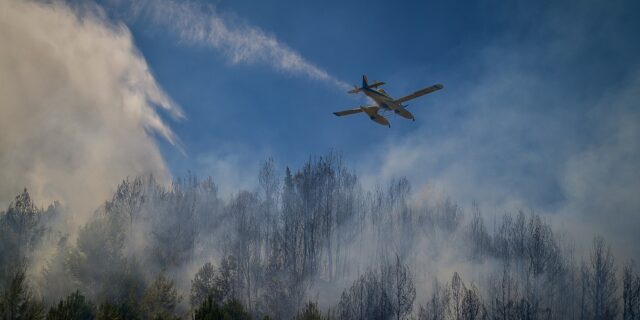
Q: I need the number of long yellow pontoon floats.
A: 2